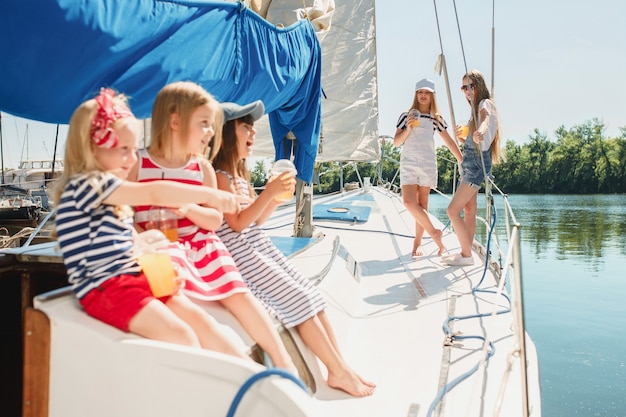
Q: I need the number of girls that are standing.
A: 2